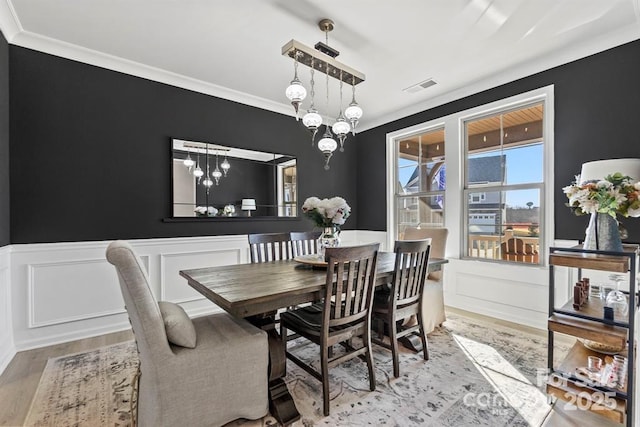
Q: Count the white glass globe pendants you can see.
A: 5